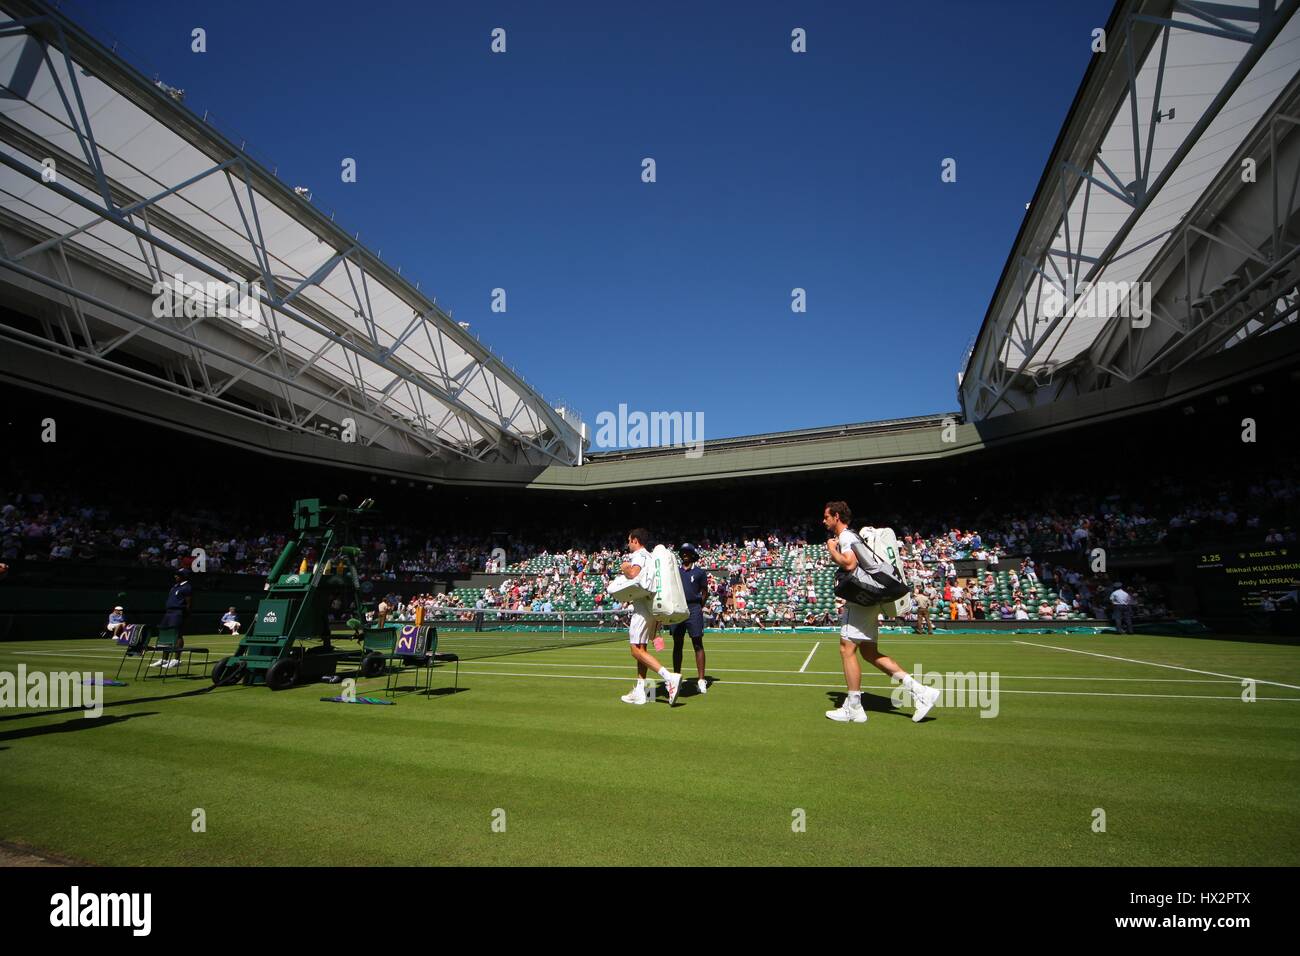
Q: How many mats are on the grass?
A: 2